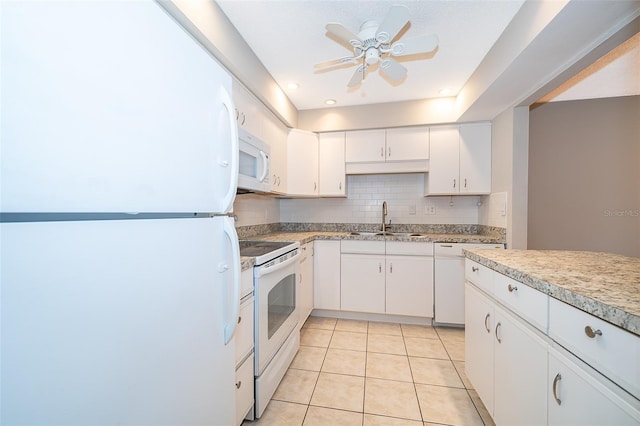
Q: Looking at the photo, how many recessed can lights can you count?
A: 3